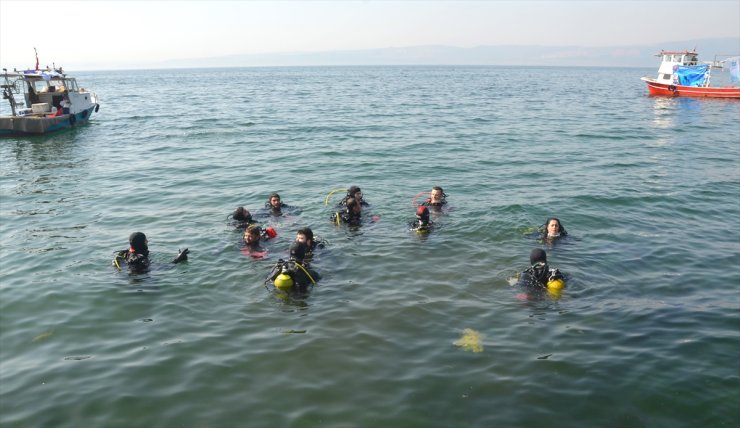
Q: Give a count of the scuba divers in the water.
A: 12